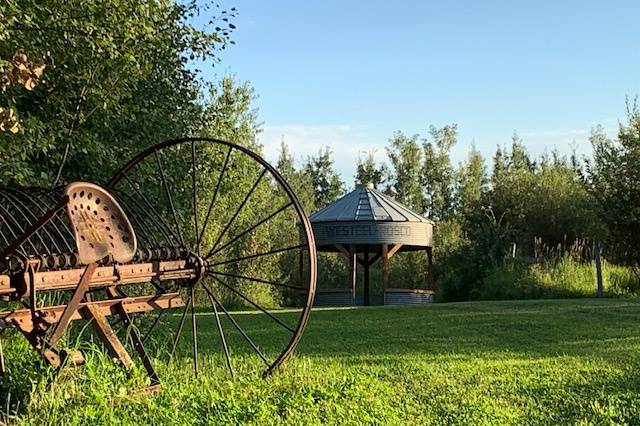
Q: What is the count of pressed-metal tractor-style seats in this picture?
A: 1